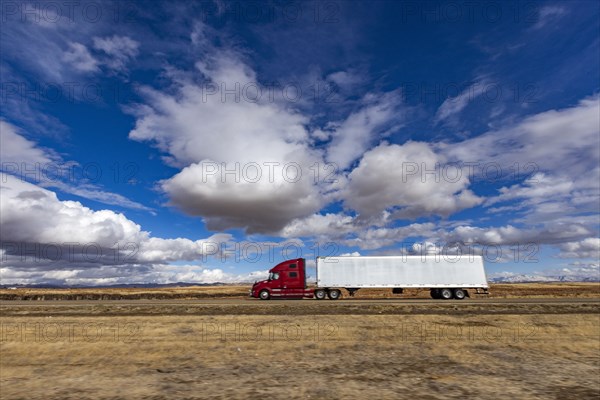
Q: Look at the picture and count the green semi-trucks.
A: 0